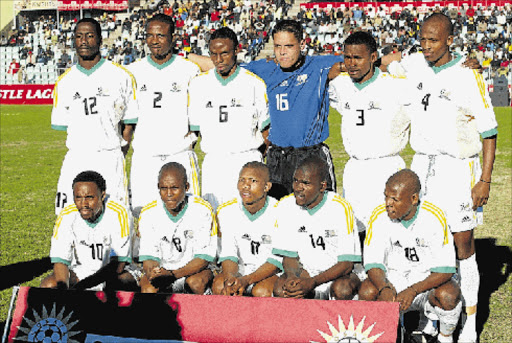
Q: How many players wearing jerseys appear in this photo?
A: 11